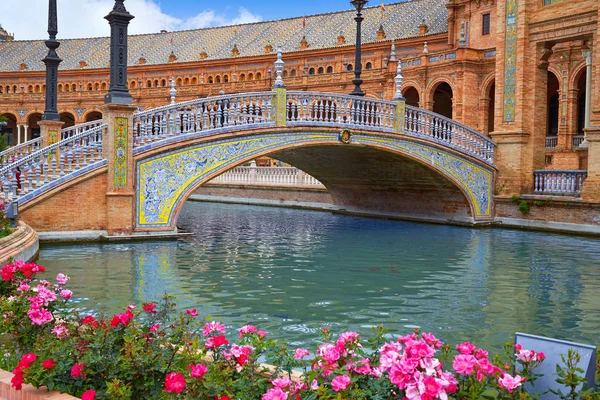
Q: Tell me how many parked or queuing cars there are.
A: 0